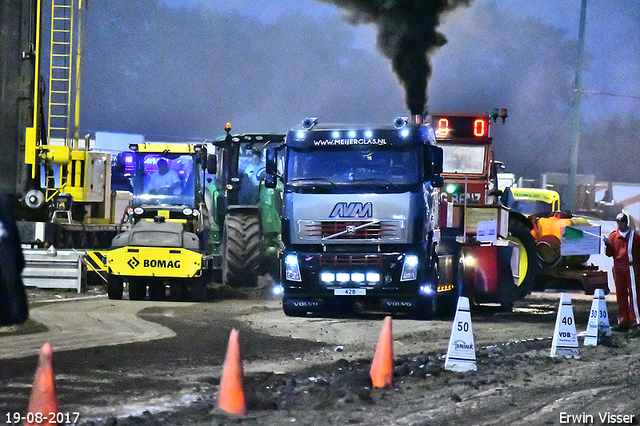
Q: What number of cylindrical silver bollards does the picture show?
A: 0